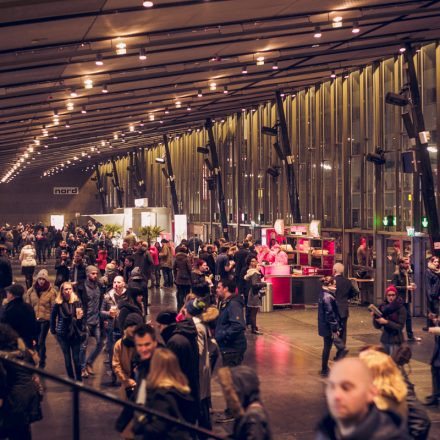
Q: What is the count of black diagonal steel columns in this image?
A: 7